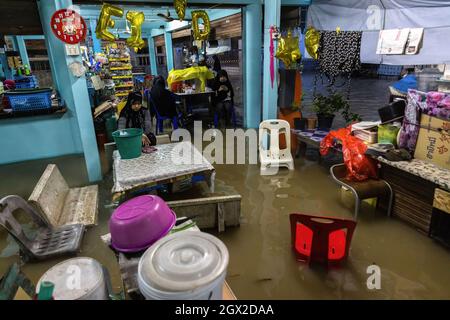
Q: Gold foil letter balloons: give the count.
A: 3